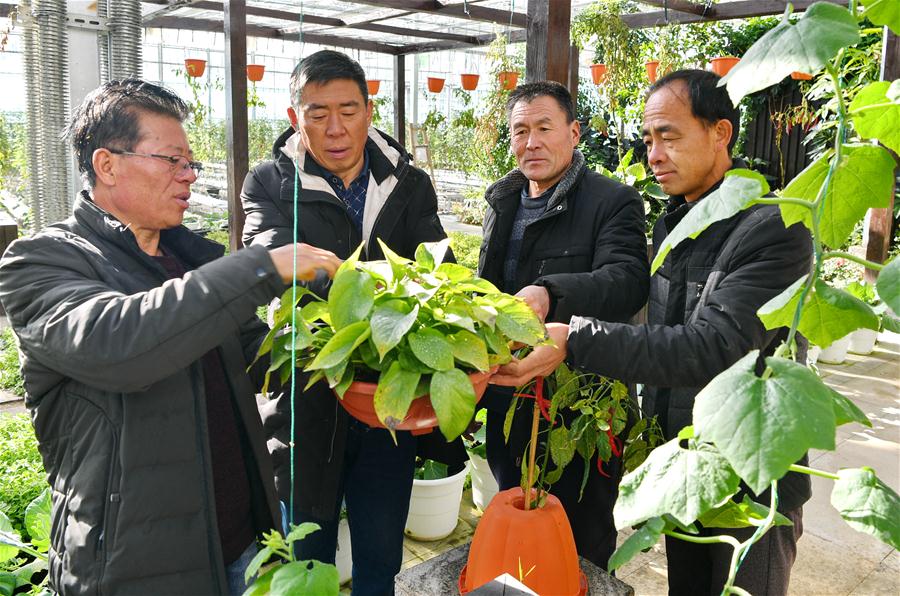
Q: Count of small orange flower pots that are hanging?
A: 10